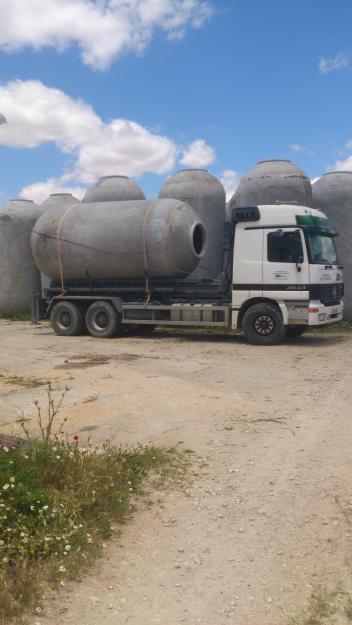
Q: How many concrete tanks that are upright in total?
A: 6